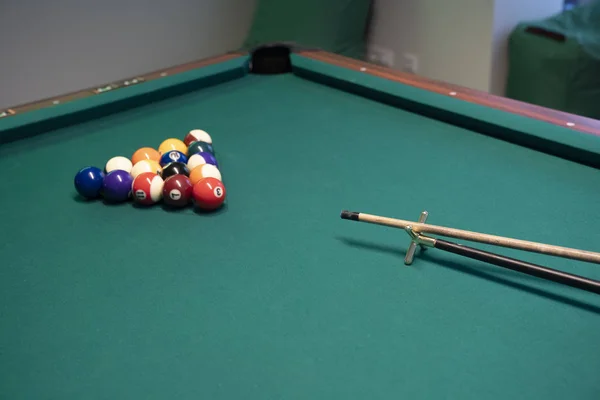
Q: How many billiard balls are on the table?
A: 15